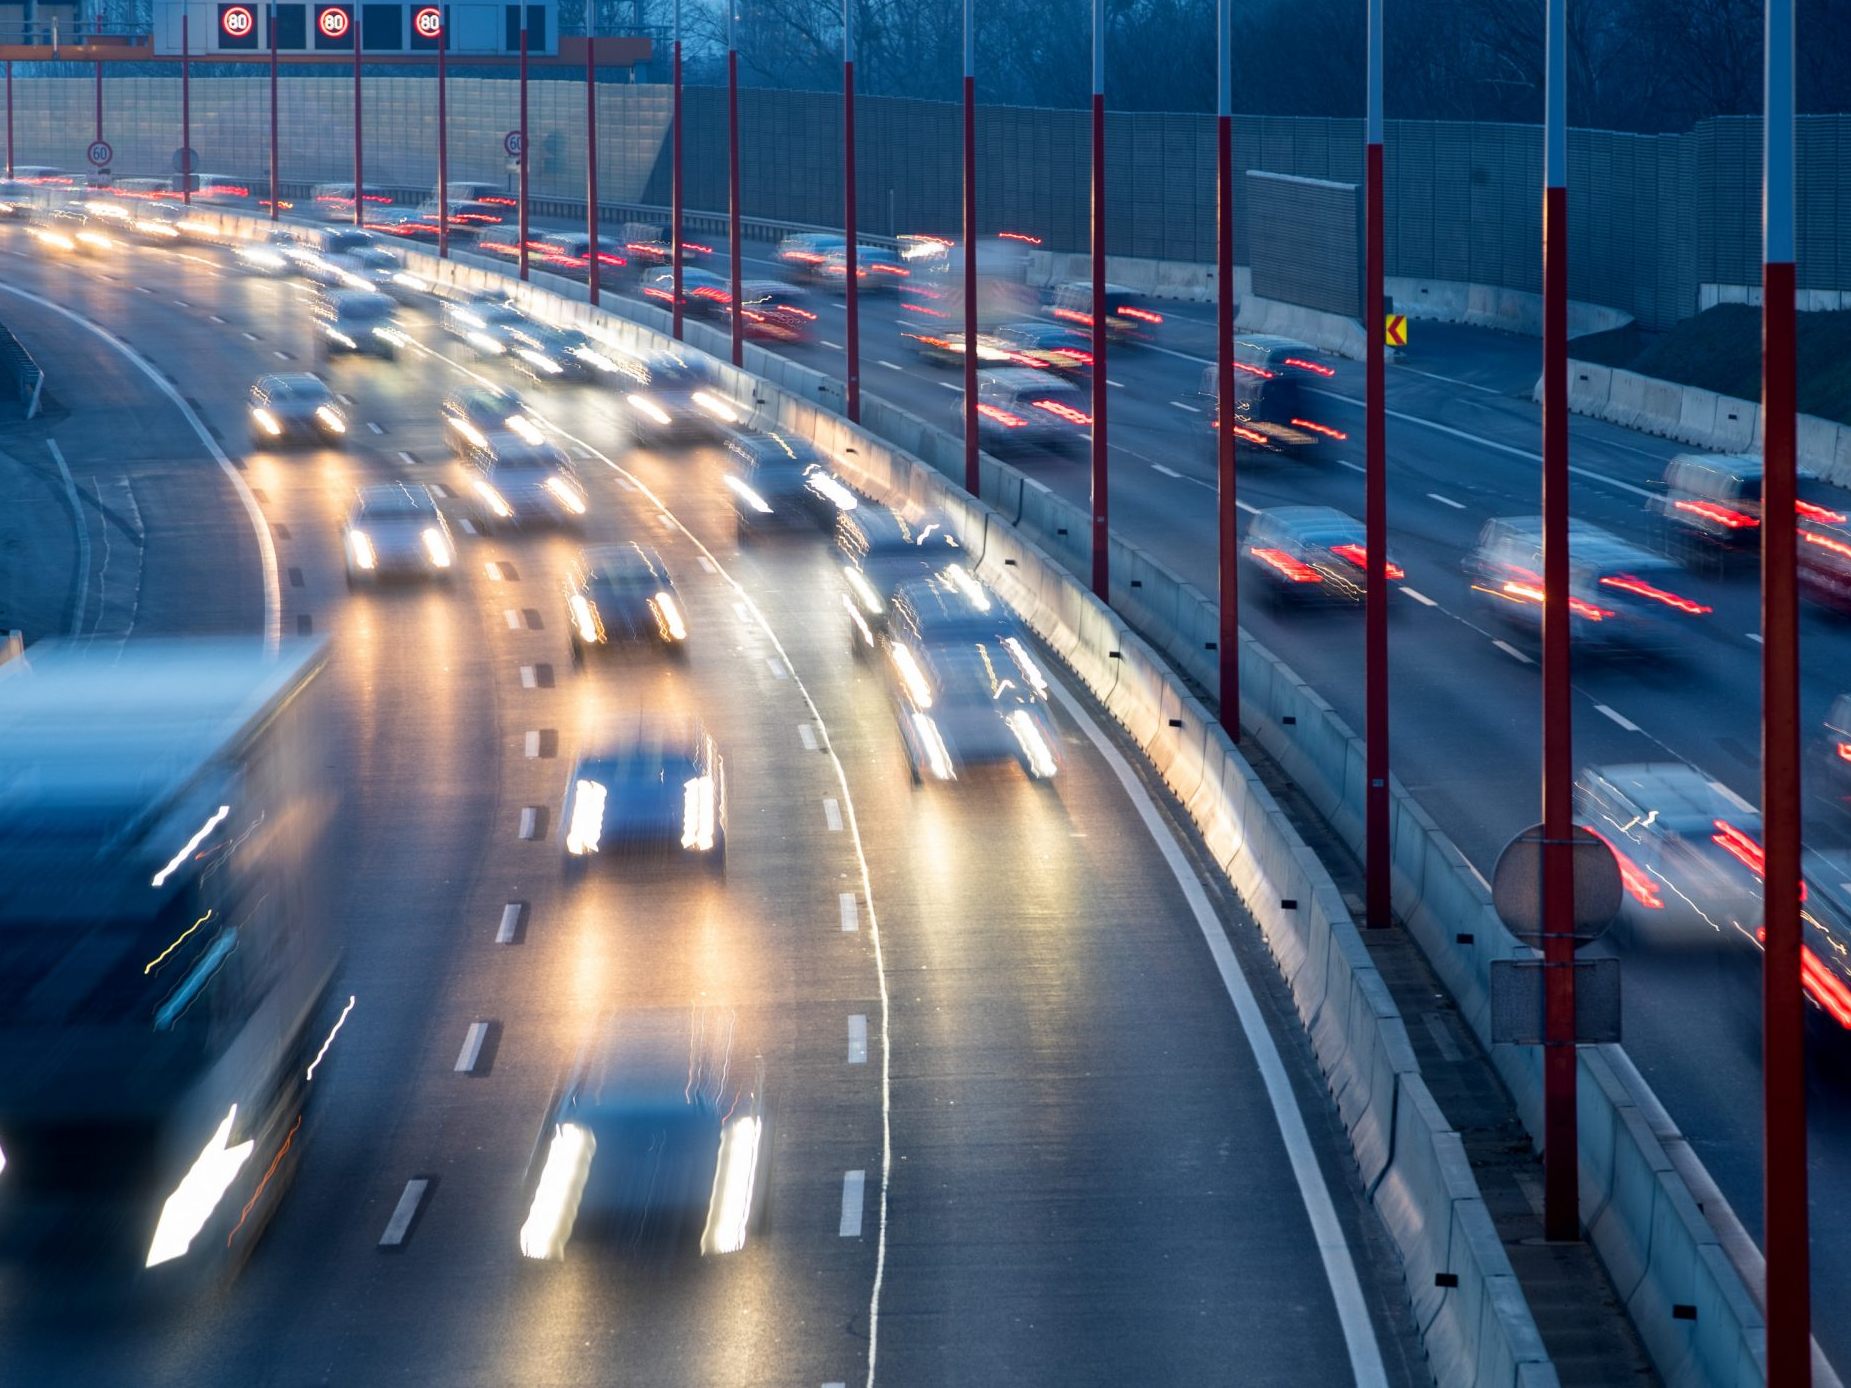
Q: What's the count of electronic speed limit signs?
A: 3